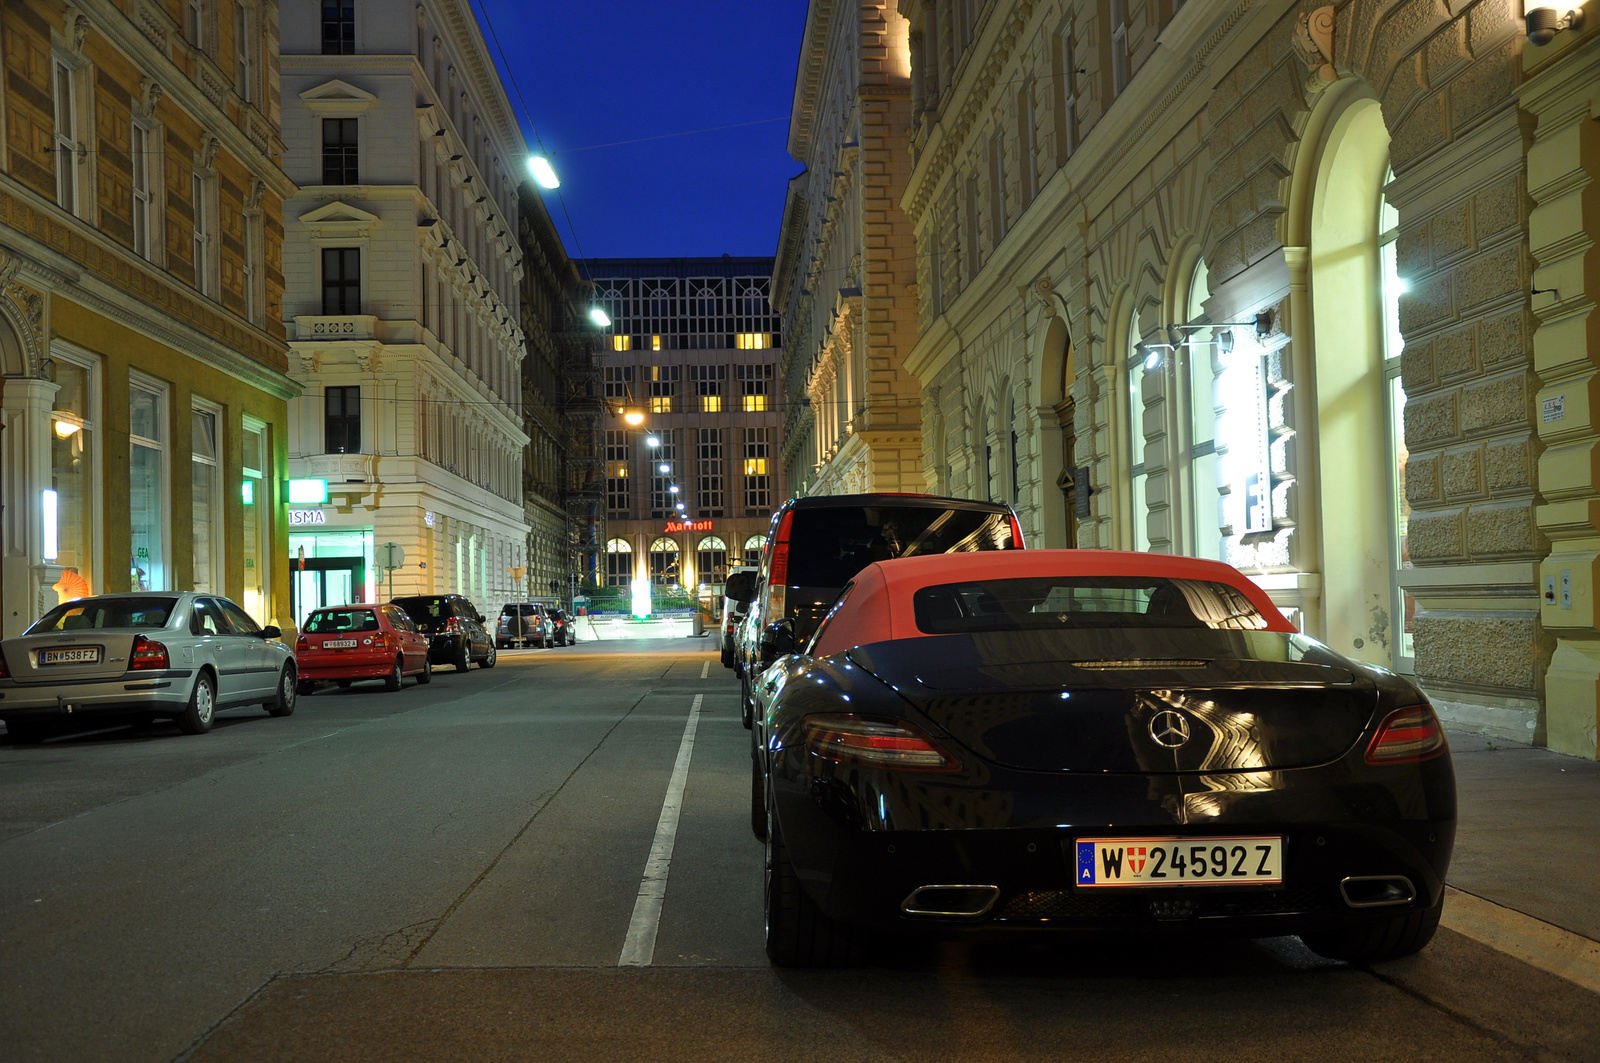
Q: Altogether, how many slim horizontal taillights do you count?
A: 2